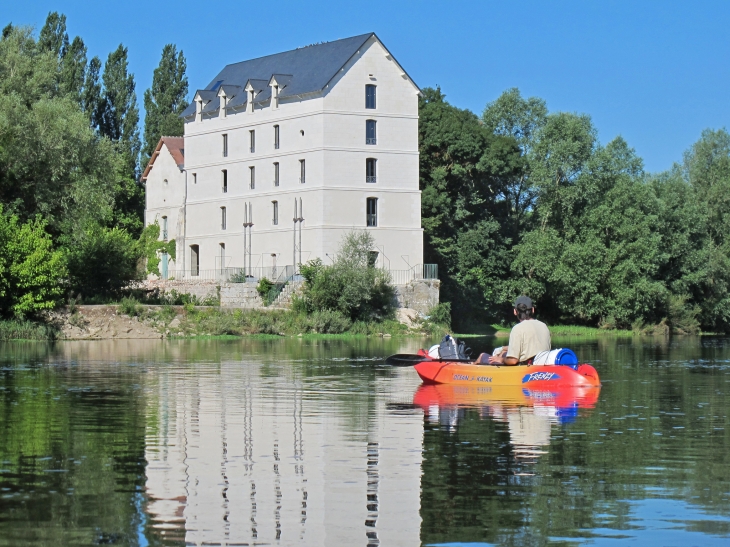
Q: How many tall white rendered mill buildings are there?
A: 1